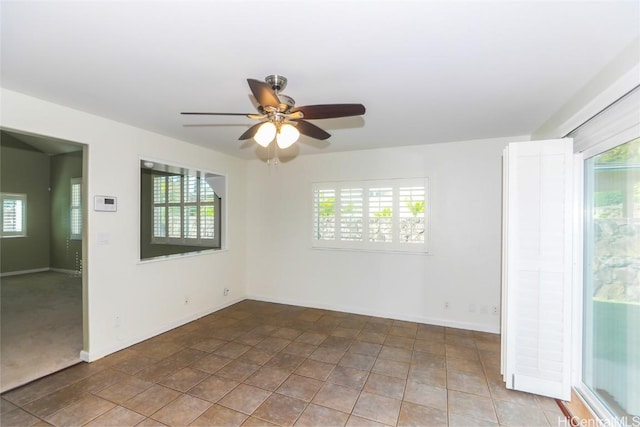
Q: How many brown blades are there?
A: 5